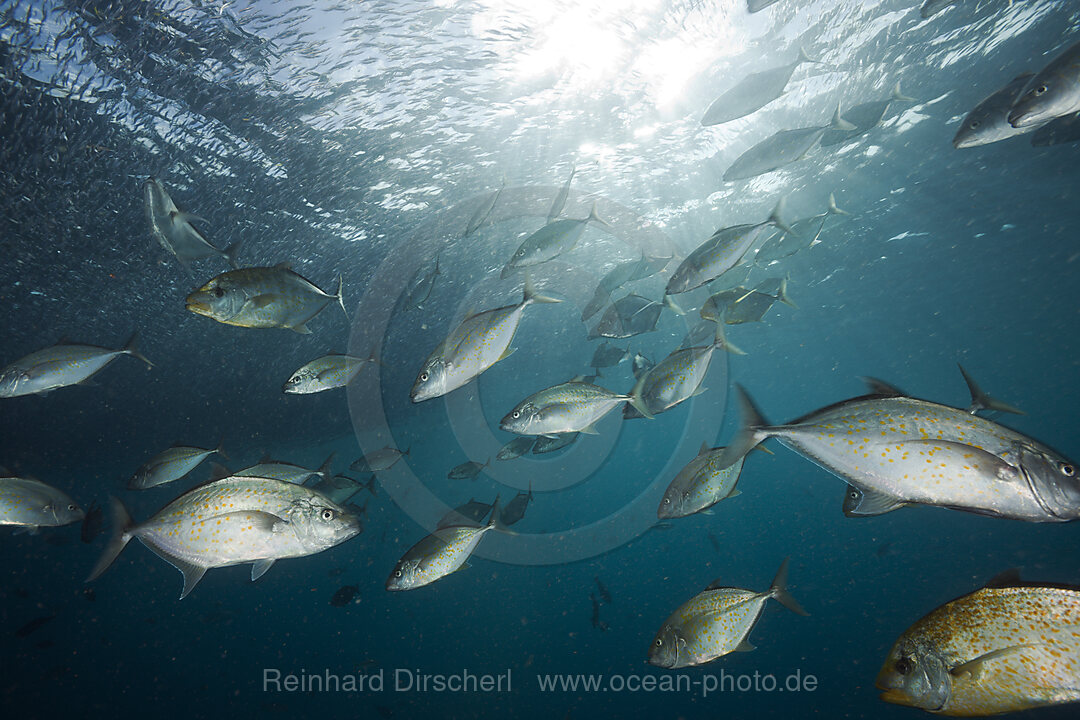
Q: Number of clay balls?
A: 0